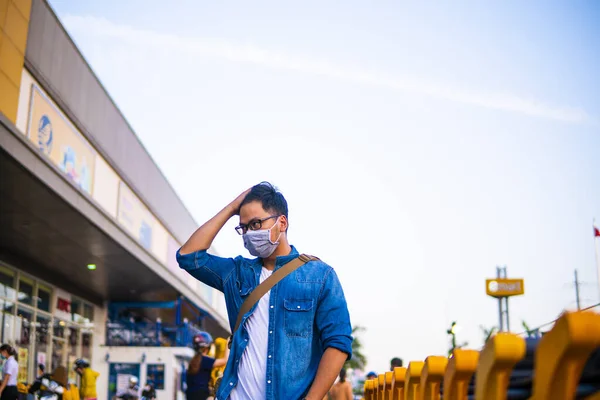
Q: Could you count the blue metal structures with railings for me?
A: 1